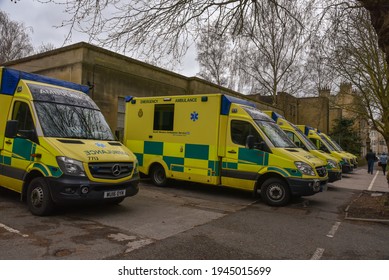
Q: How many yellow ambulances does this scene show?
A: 5